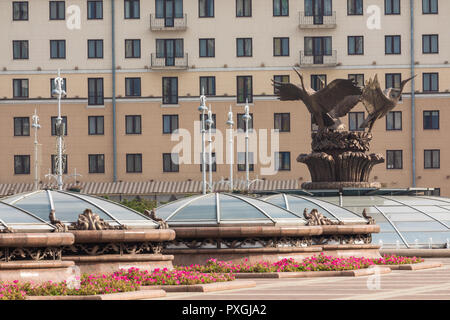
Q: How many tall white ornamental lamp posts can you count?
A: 6